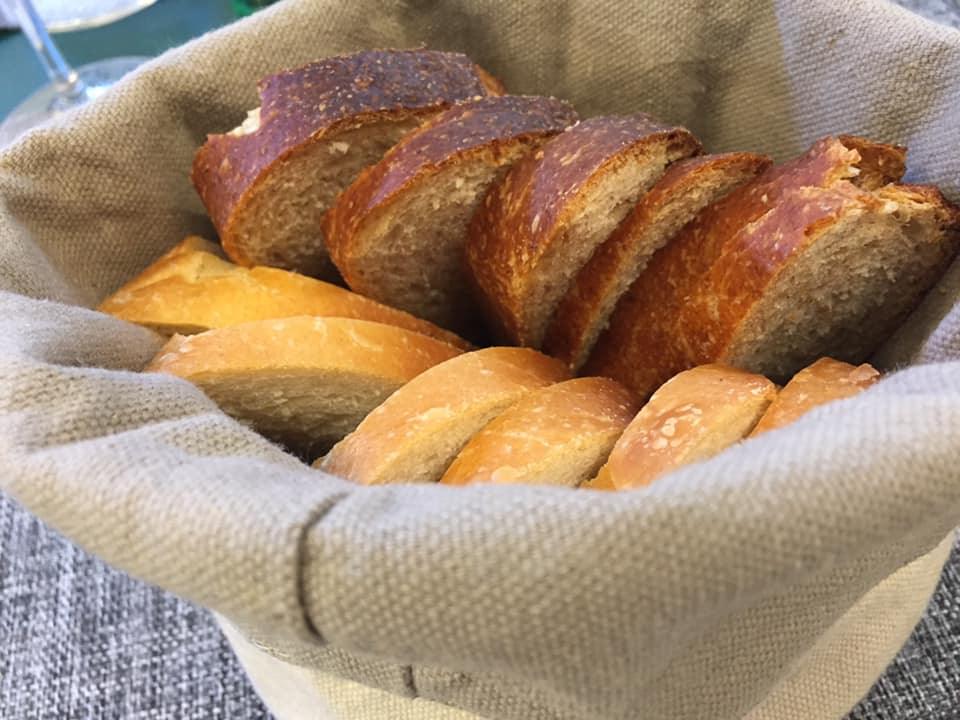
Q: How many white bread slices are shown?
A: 6